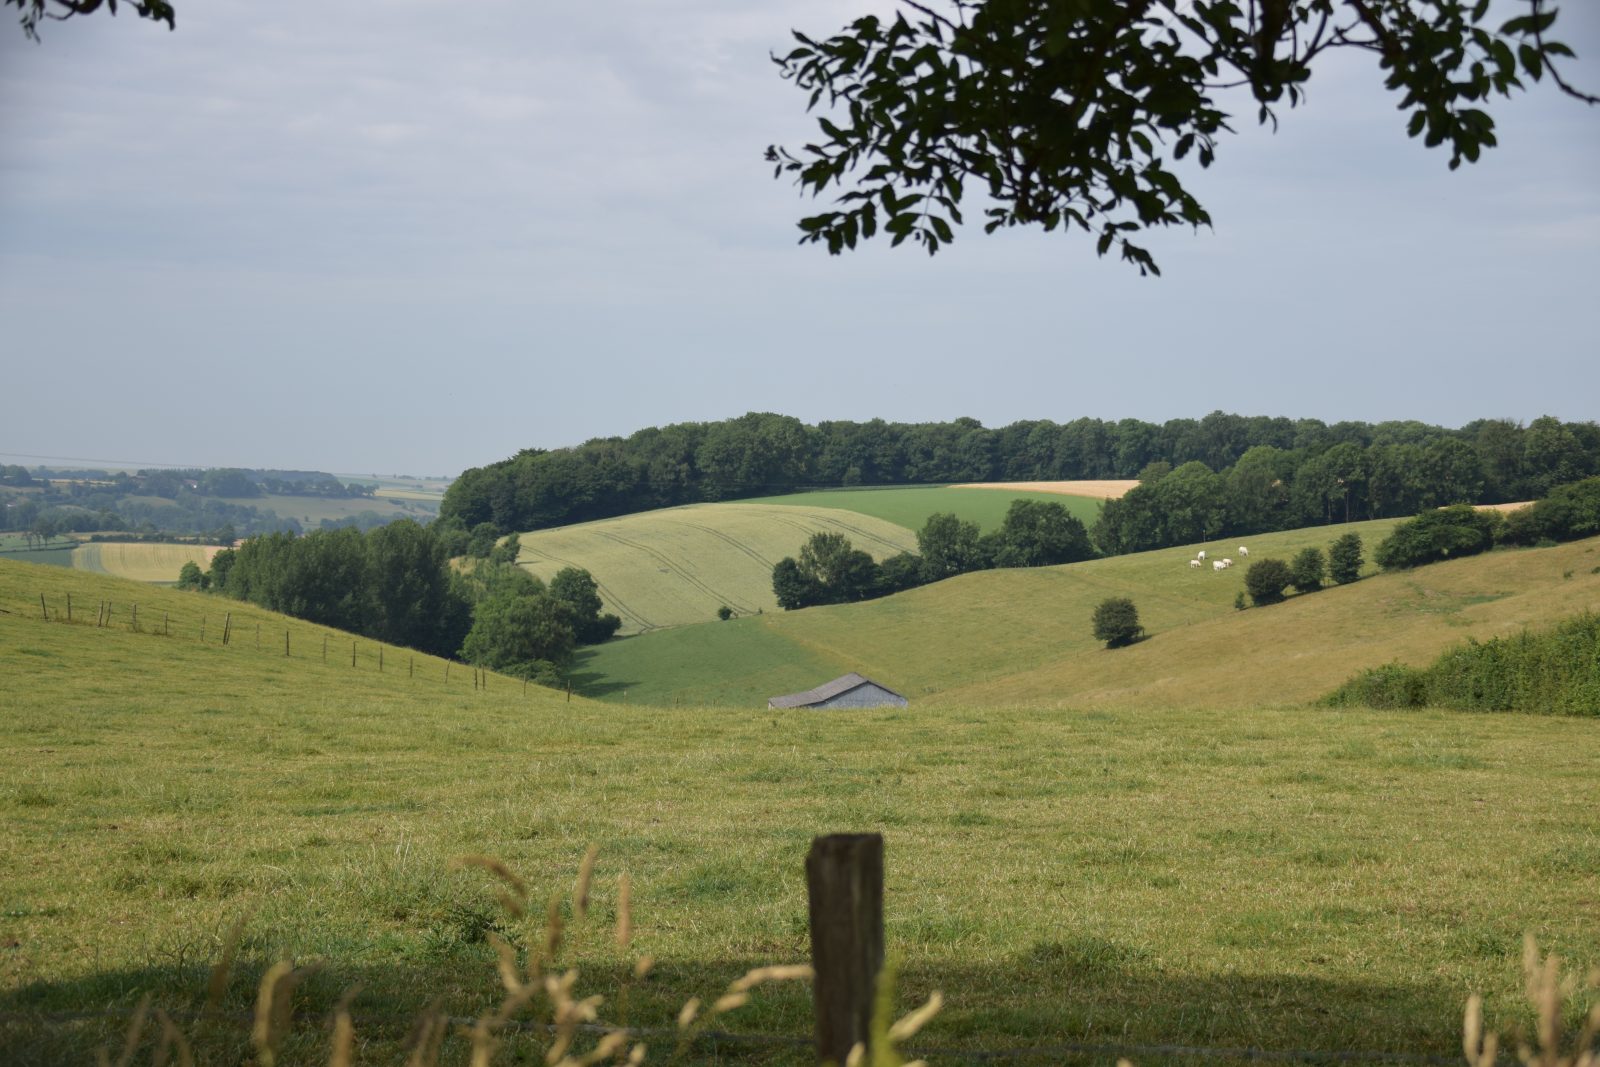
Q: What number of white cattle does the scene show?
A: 5